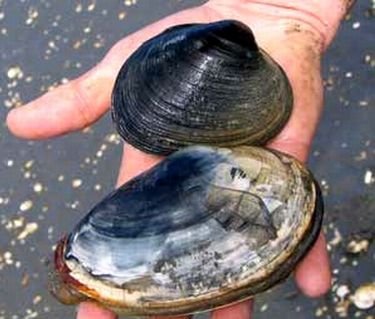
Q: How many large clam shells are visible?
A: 2